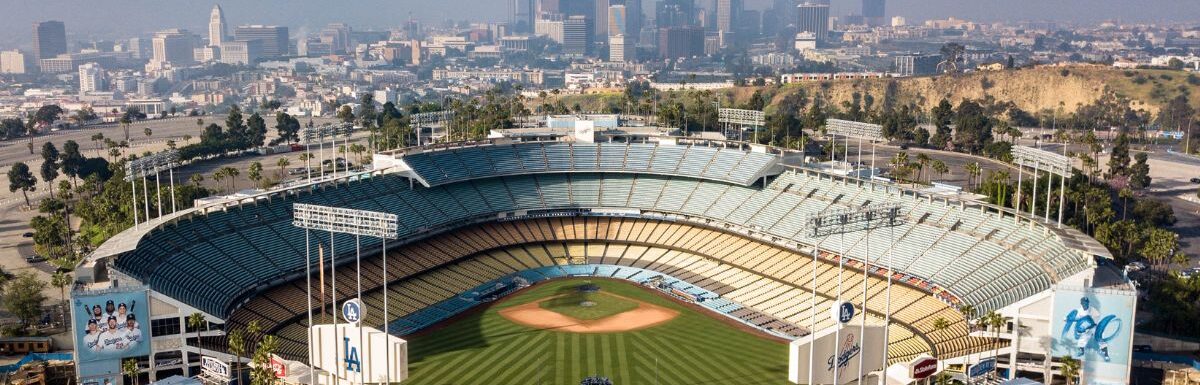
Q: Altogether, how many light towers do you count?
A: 8